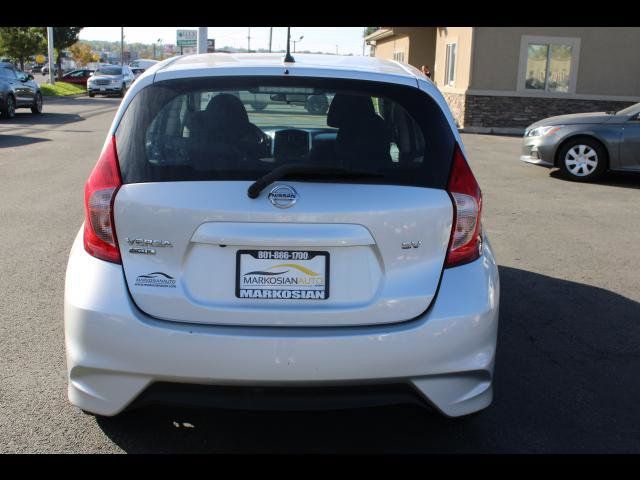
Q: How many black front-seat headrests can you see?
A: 2